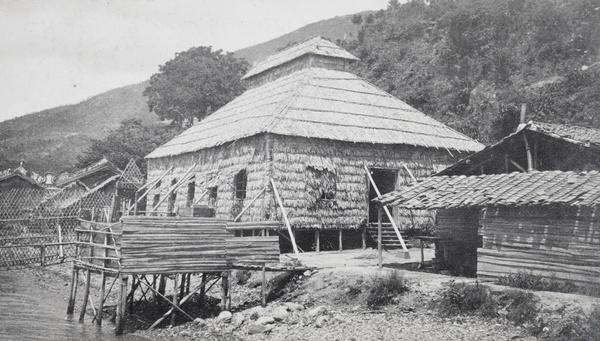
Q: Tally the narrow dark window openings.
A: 5